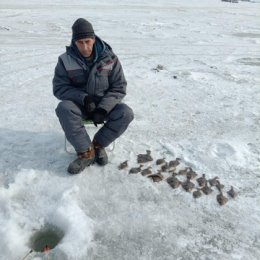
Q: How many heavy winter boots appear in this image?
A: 2